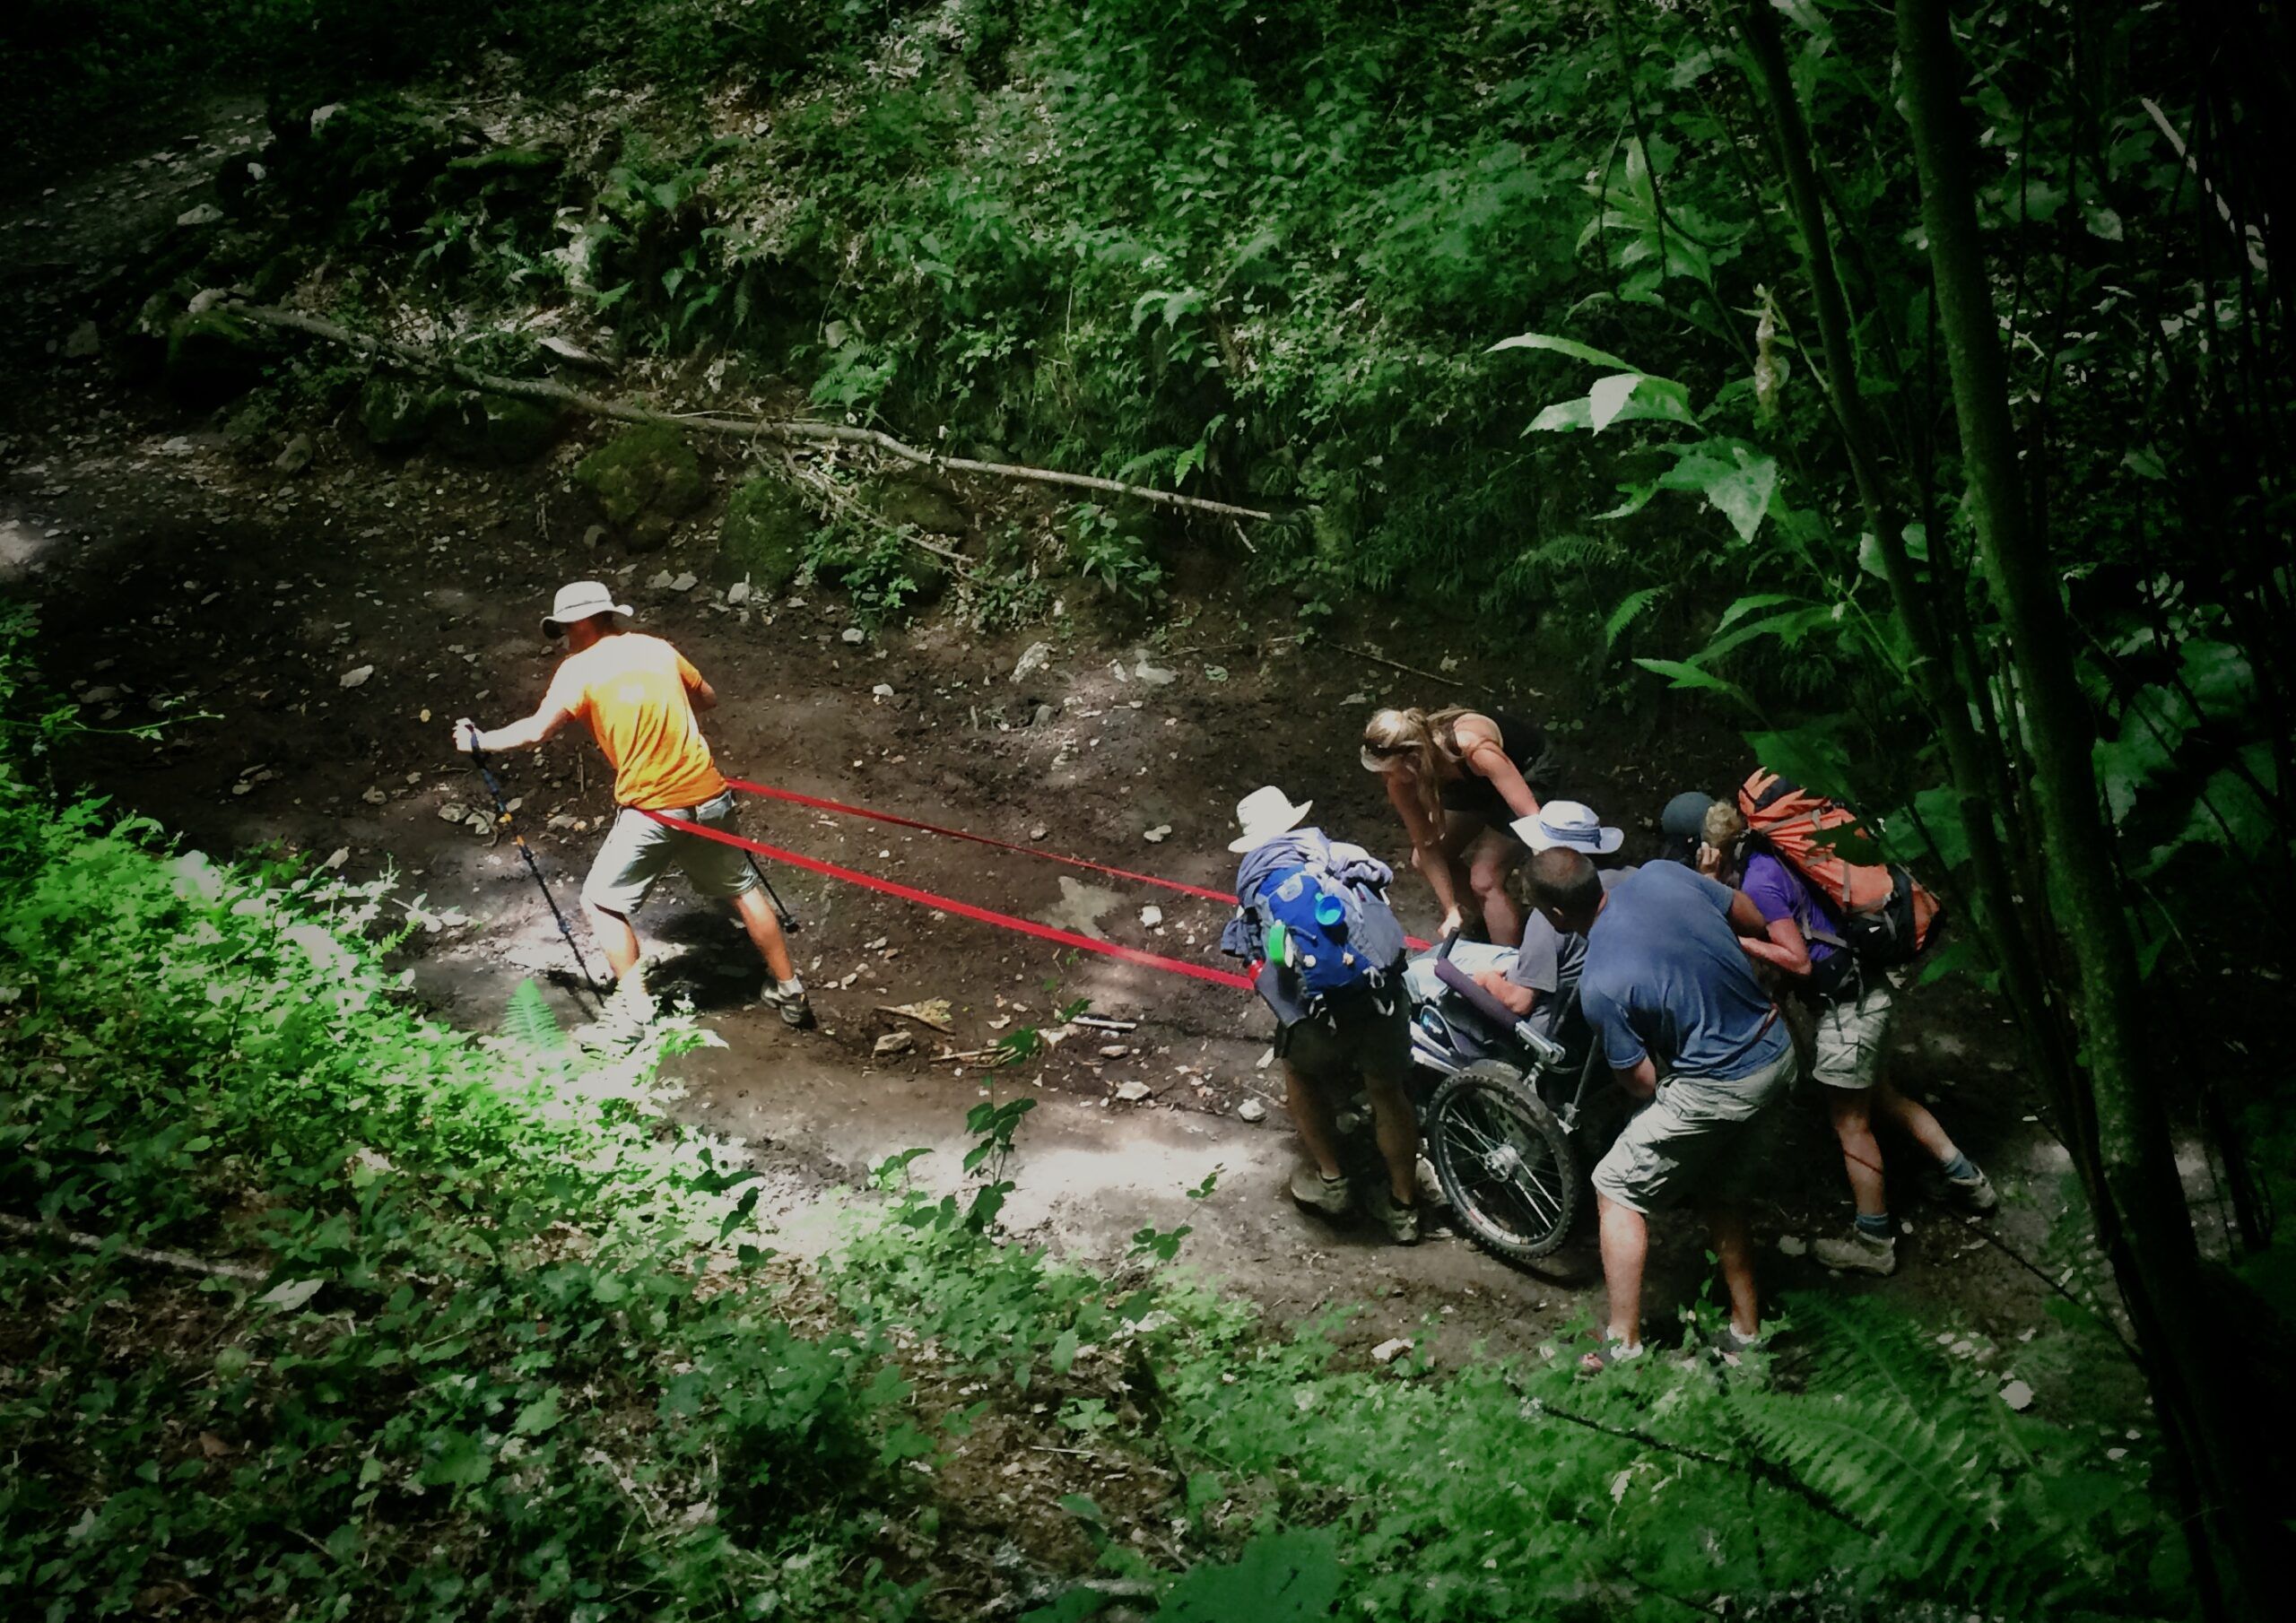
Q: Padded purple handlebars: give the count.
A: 1